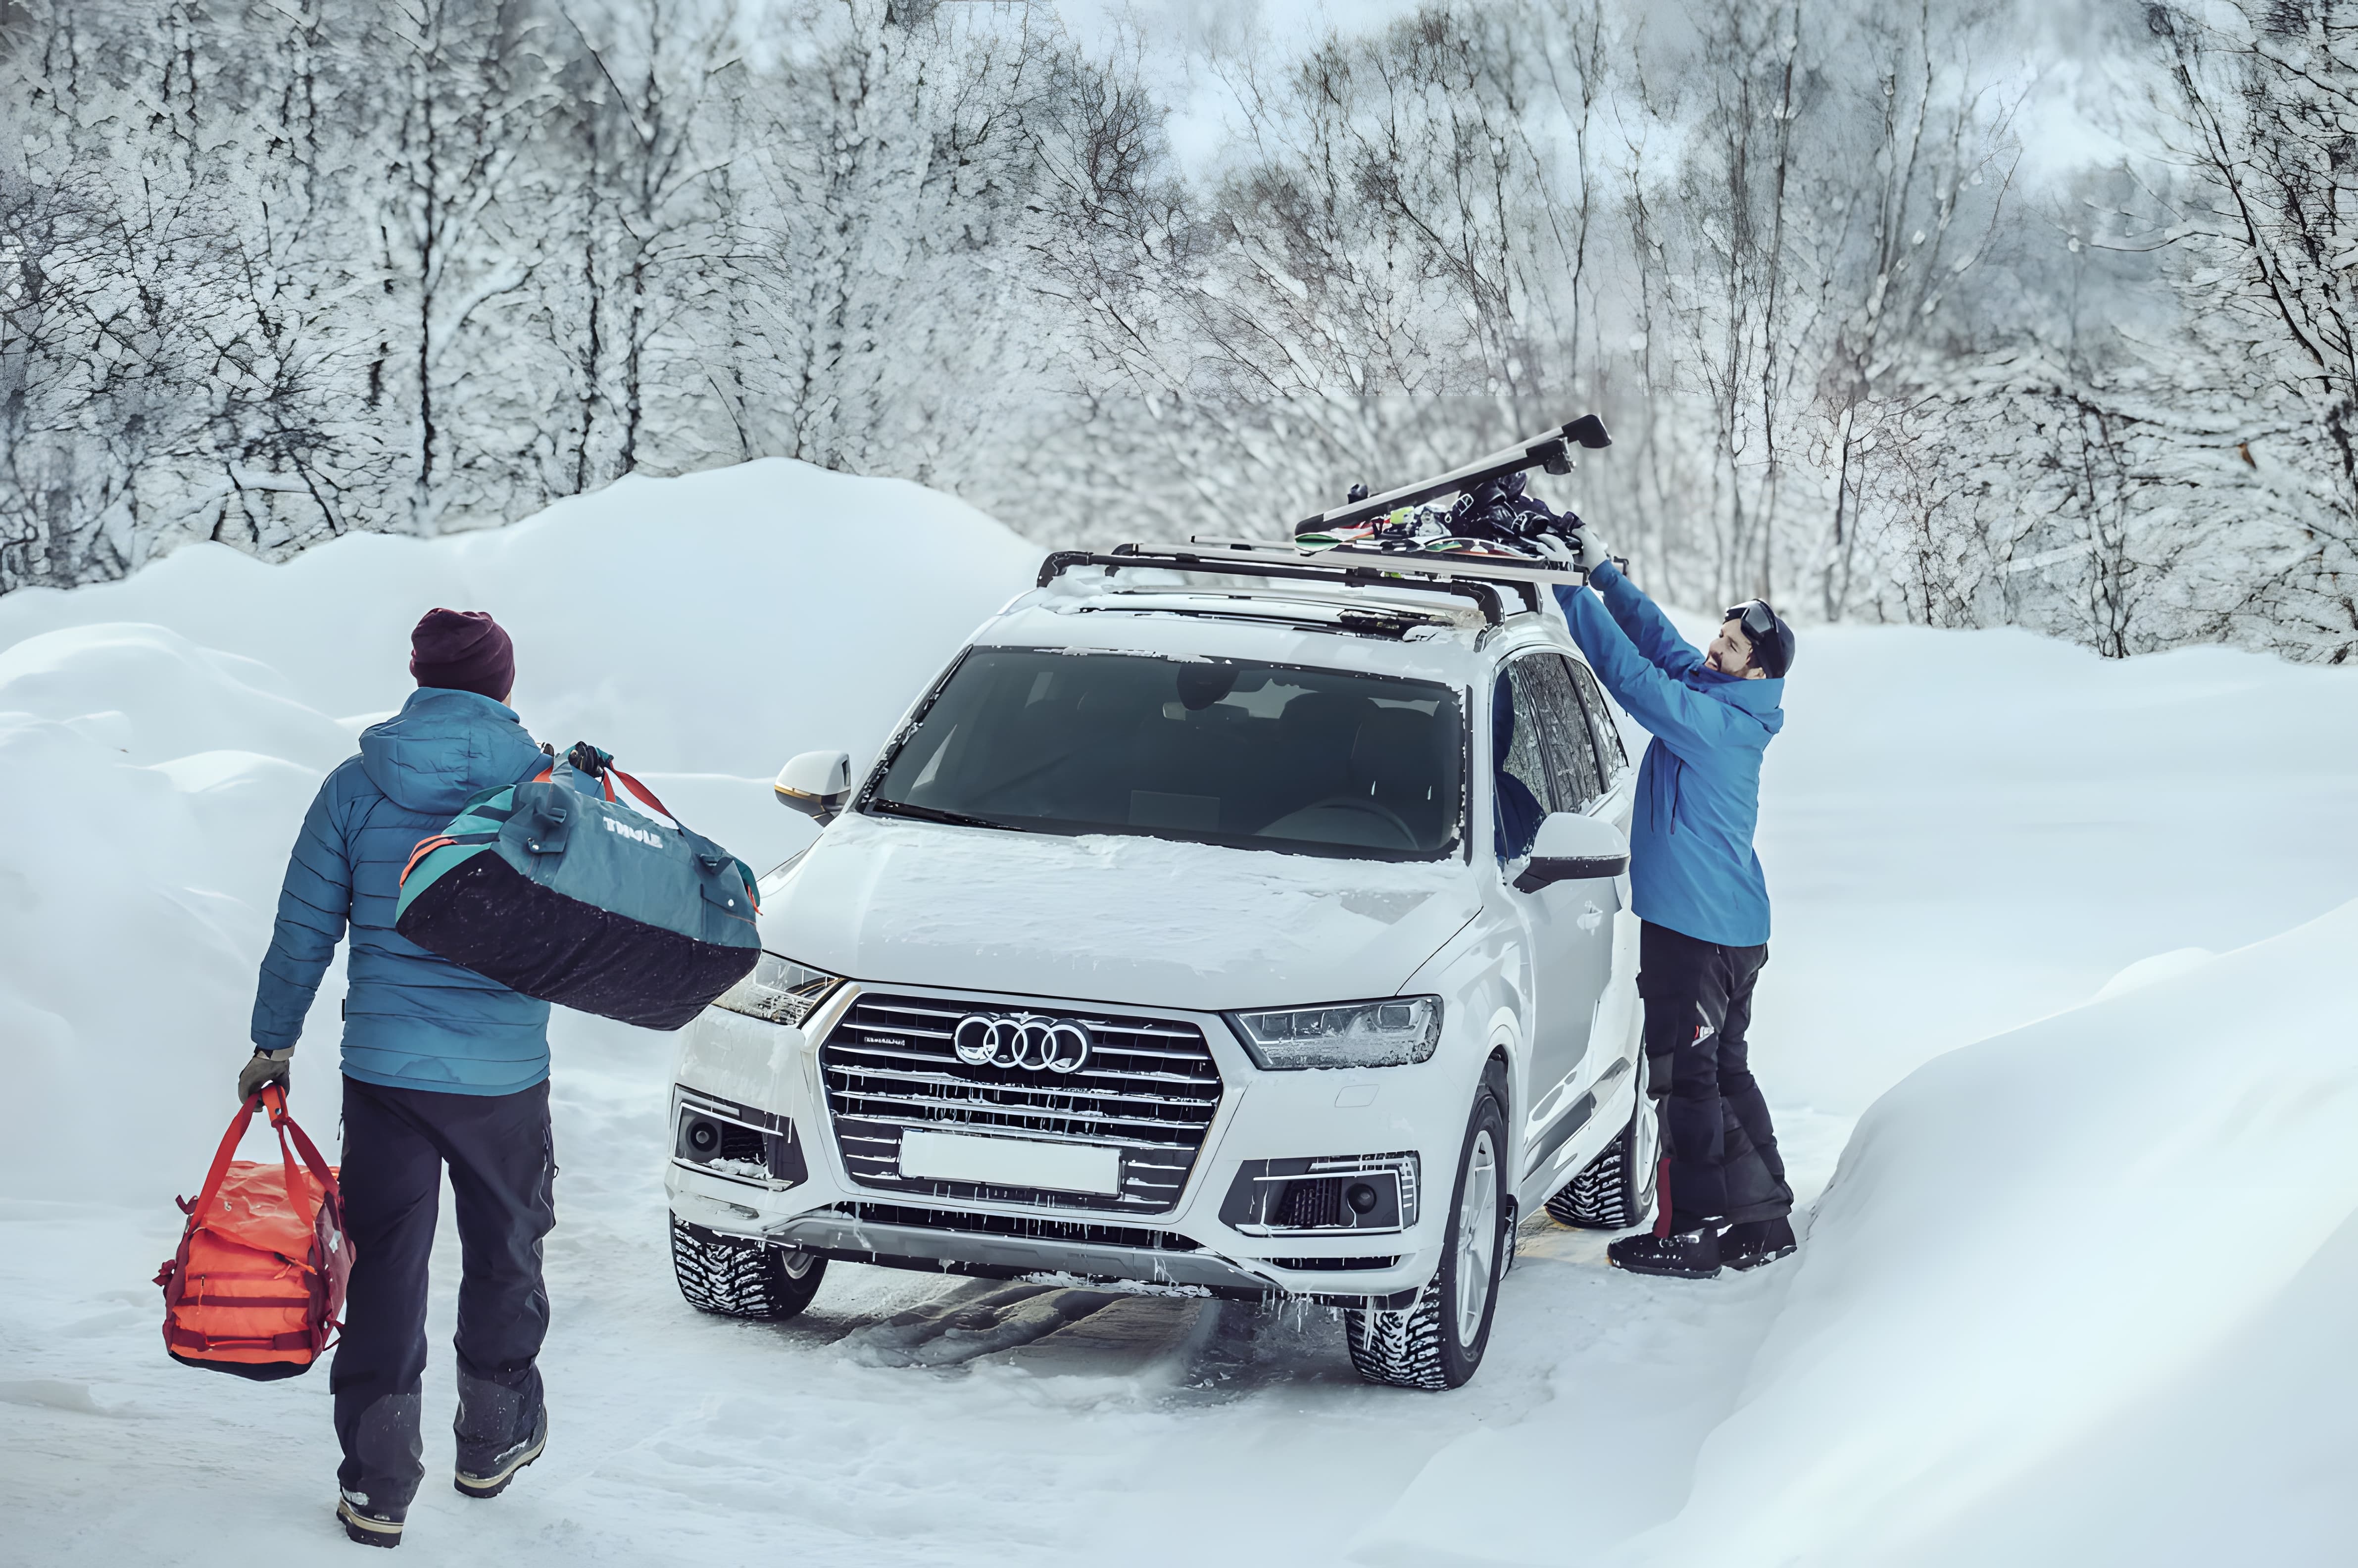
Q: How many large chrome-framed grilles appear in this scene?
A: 1